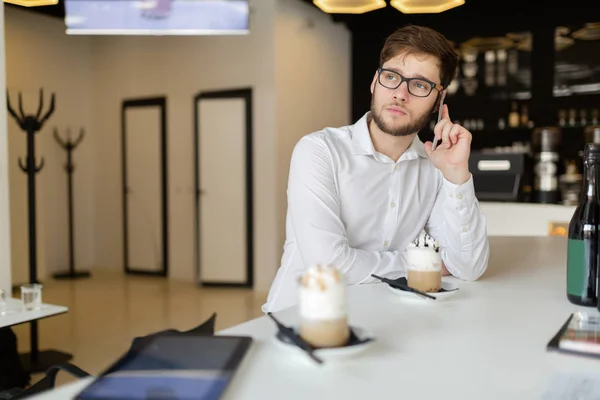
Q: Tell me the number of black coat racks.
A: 2